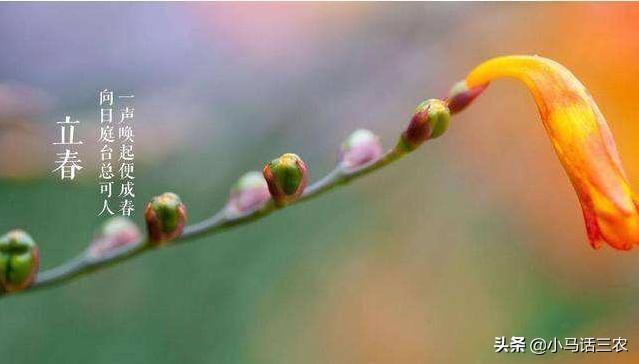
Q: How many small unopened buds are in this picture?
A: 7